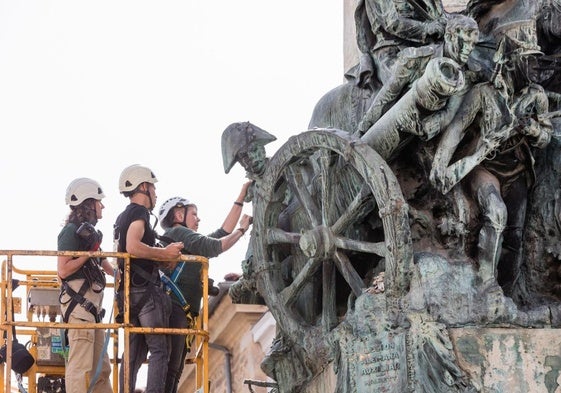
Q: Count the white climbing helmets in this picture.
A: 3